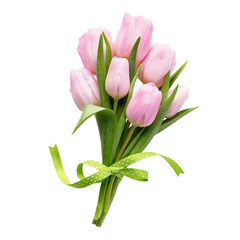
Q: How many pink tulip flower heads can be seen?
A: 7